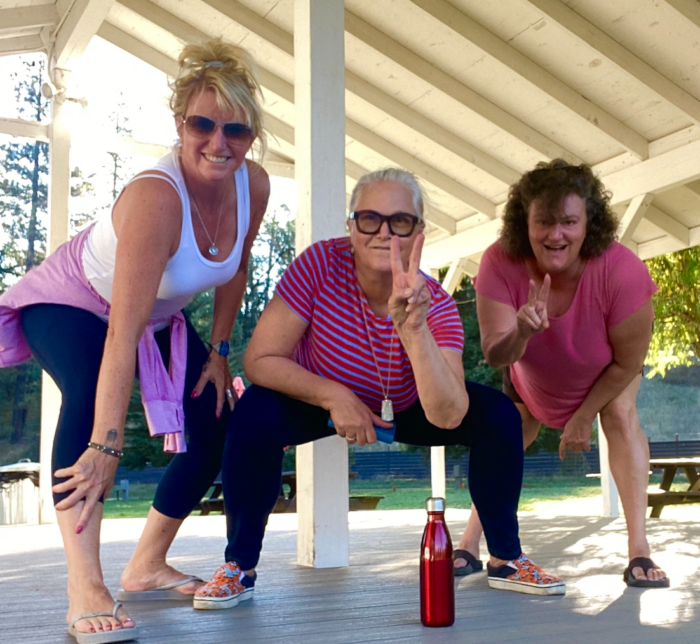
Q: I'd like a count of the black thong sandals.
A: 2